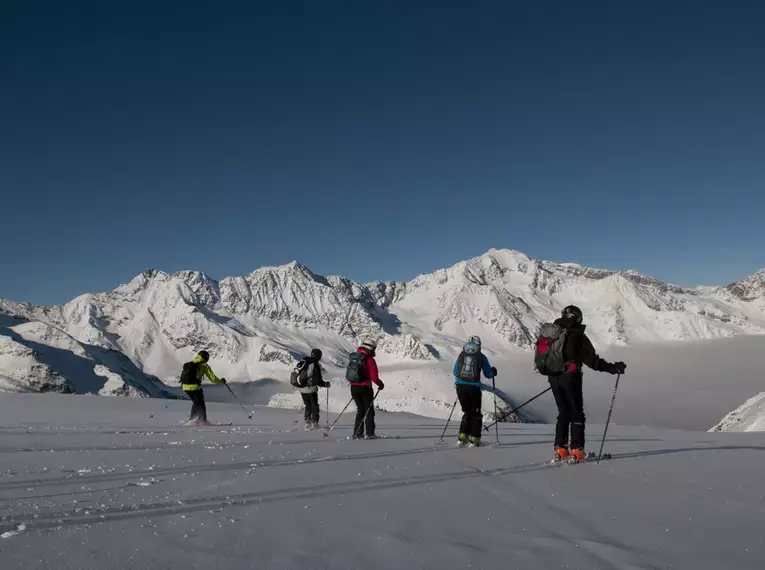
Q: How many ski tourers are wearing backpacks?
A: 5